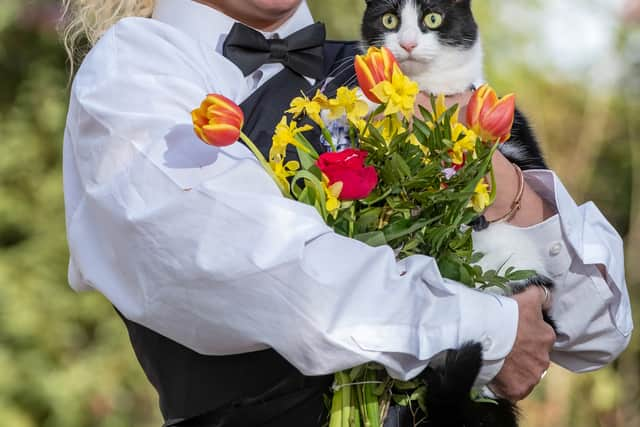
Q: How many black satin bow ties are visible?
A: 1